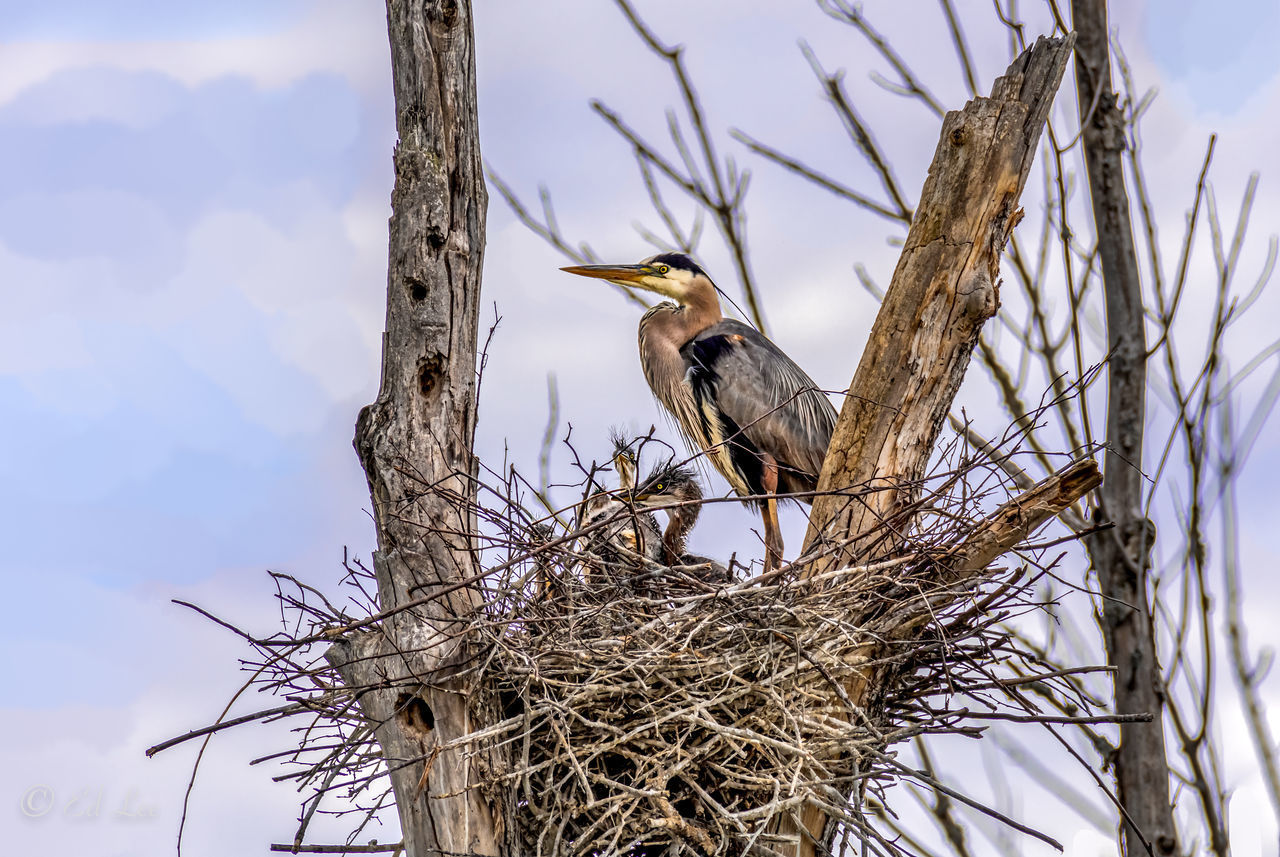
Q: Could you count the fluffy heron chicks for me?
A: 2